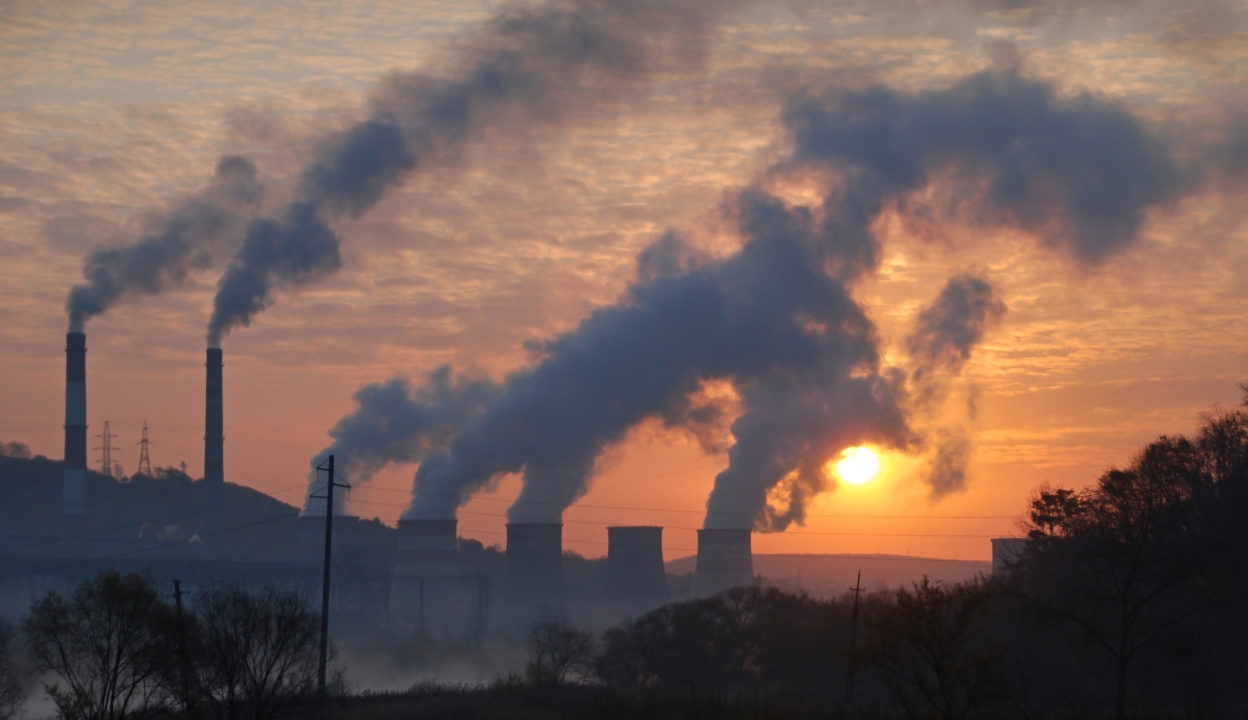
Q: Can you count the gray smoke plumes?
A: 6